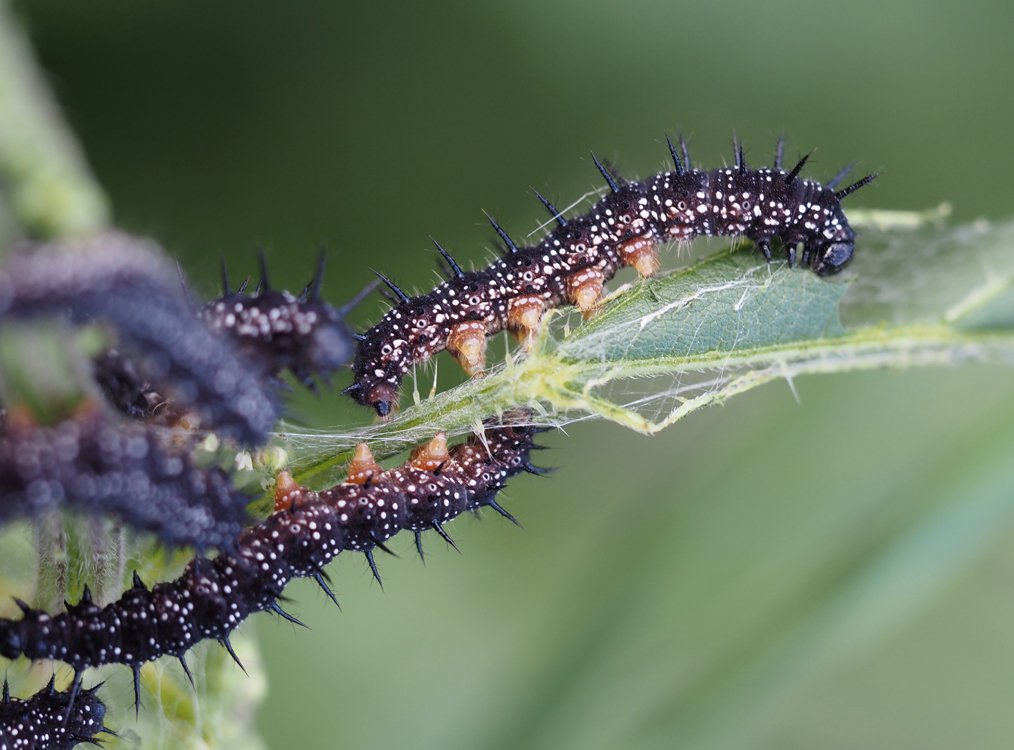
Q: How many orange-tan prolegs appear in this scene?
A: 7